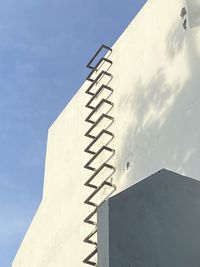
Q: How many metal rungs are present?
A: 13